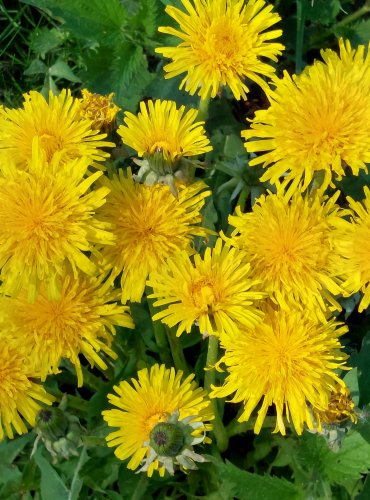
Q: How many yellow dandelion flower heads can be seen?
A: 13